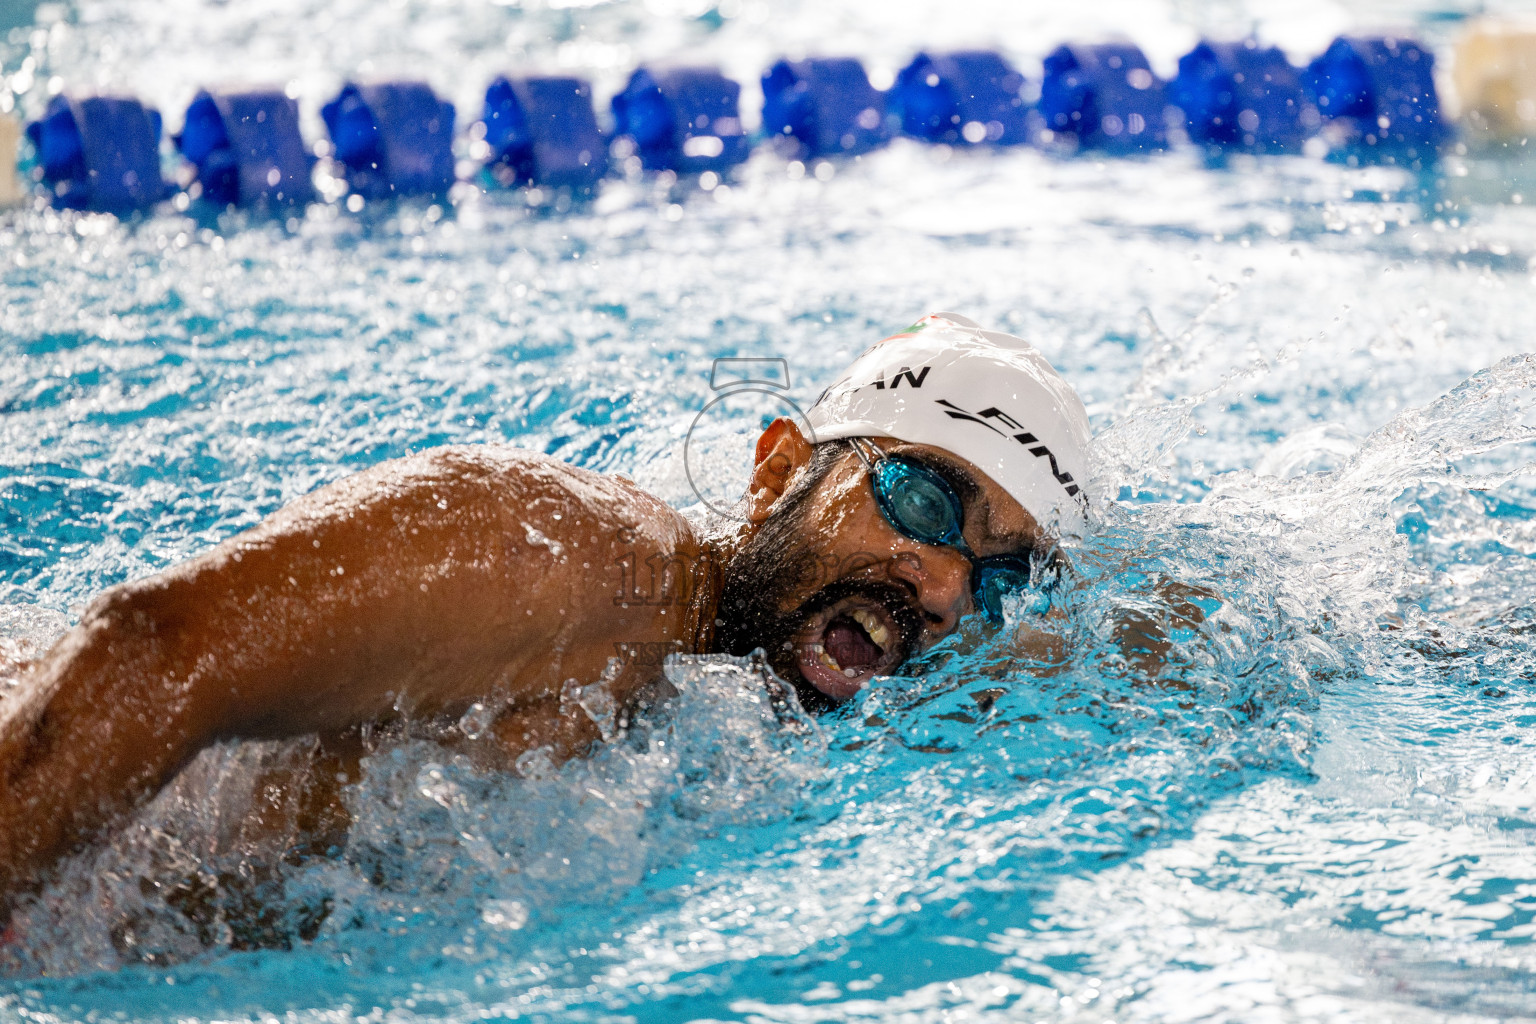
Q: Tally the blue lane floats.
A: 10